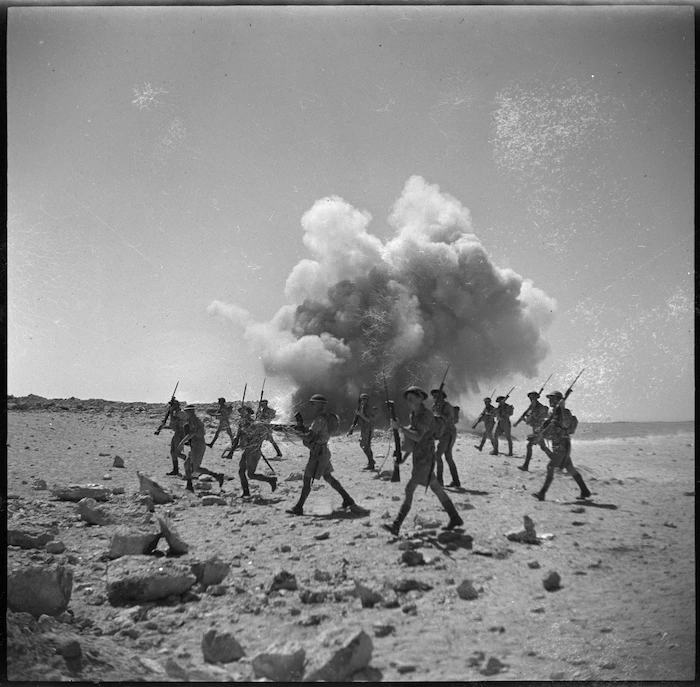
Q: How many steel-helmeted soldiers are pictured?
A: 13